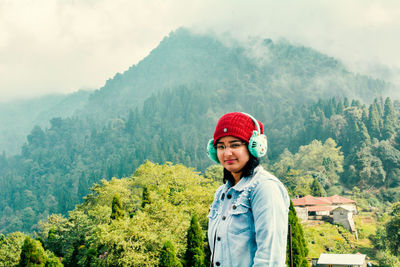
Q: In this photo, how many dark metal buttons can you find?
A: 5